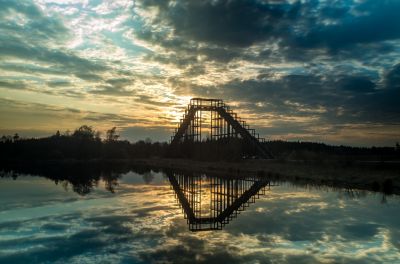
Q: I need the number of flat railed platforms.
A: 1